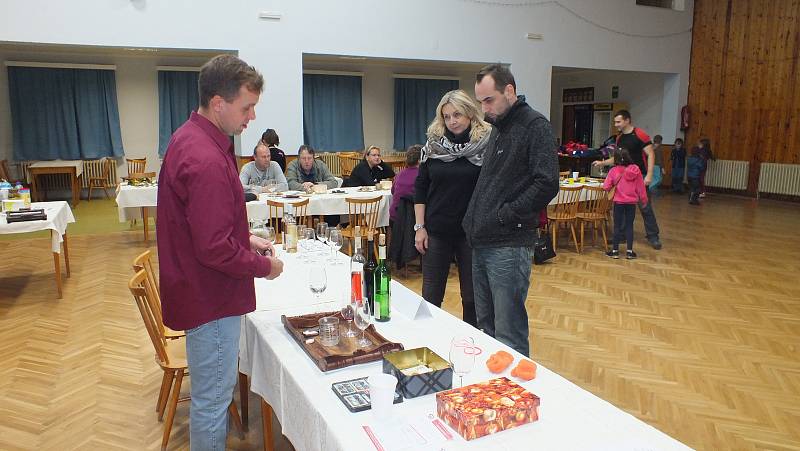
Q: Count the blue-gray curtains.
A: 4